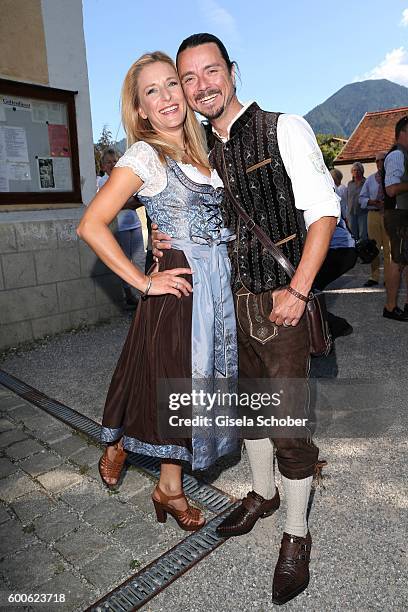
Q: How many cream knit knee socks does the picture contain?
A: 2